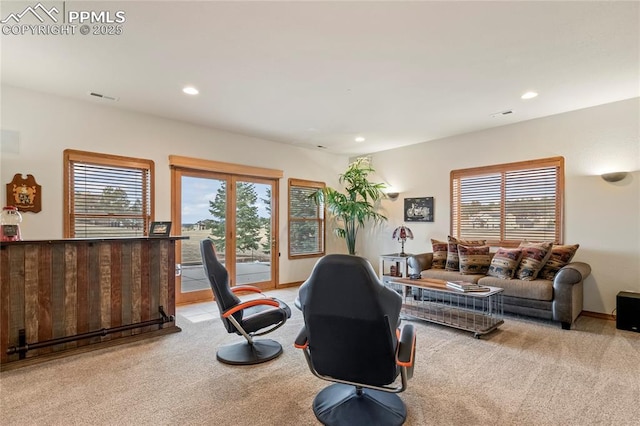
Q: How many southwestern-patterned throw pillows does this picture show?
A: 6